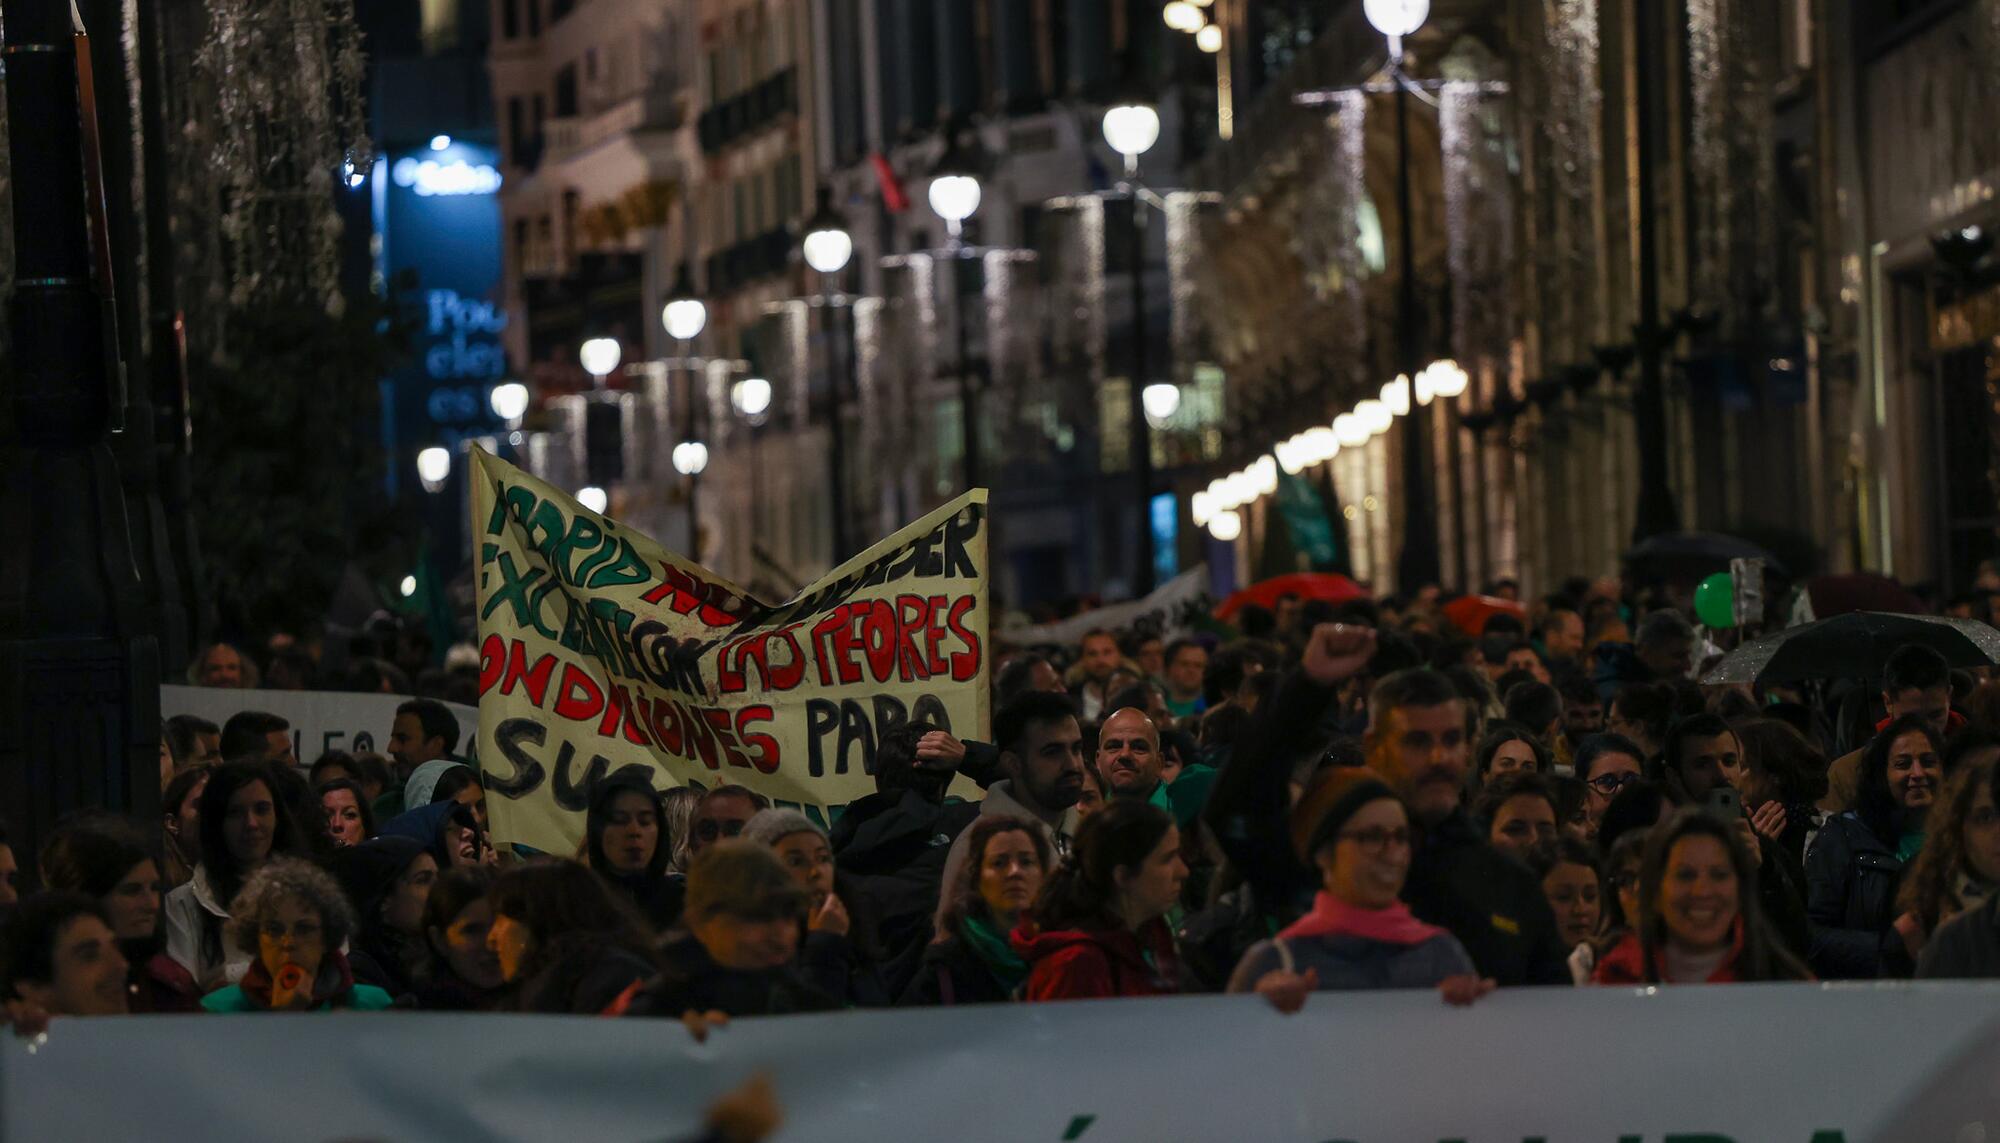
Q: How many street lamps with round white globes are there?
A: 12